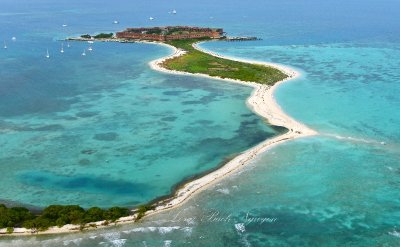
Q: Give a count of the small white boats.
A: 12